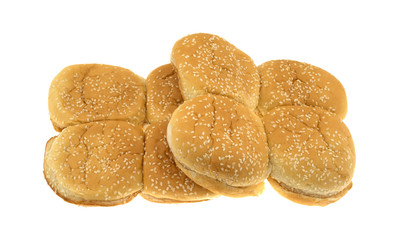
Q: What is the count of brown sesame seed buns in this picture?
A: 8